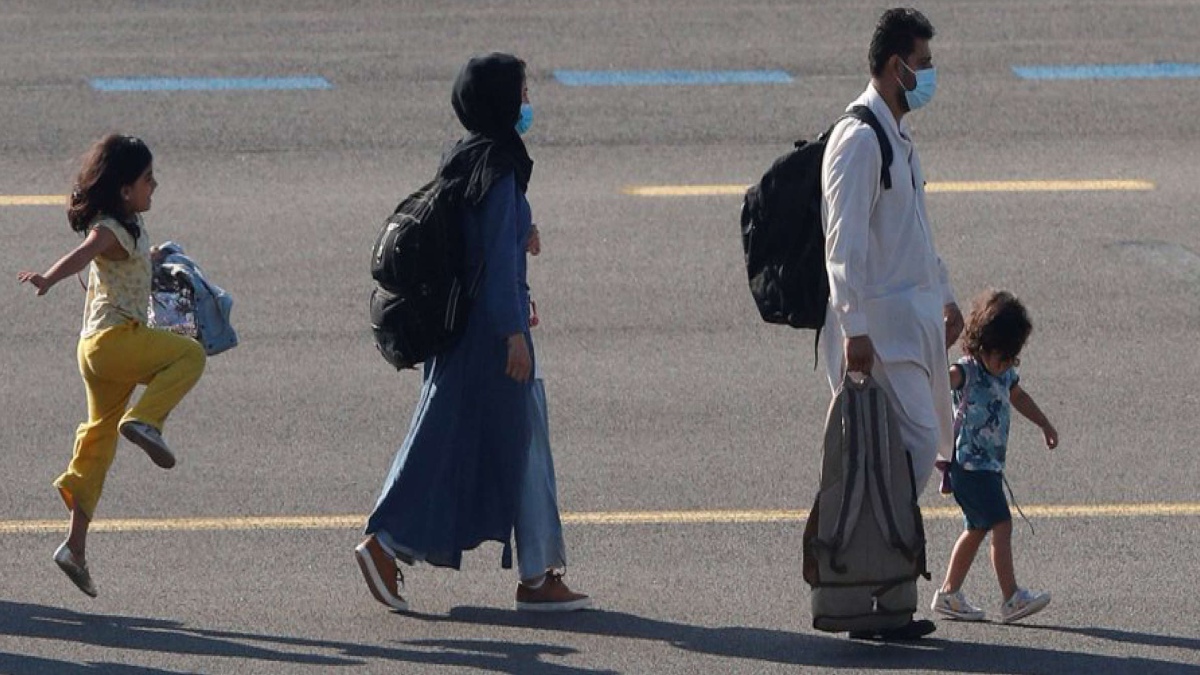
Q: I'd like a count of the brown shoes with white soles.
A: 2